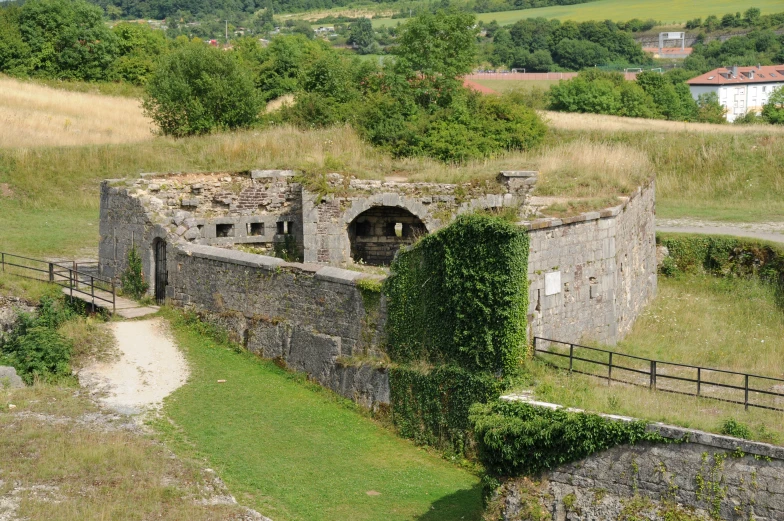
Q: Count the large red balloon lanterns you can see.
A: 0